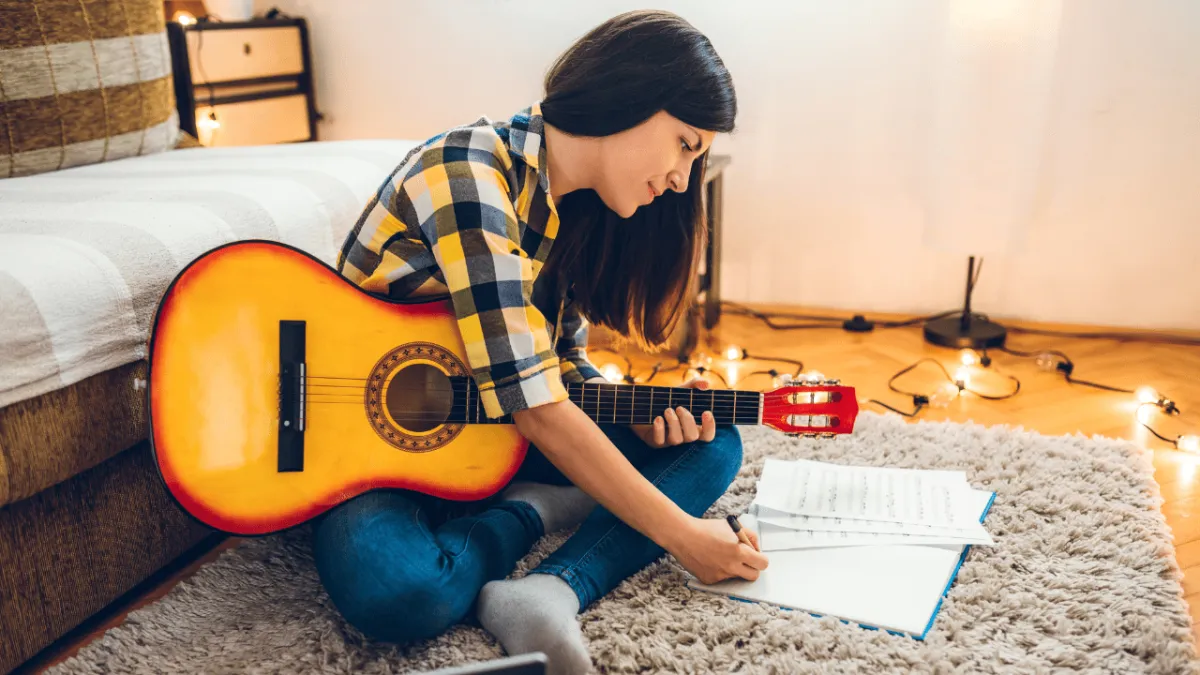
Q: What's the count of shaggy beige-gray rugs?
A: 1